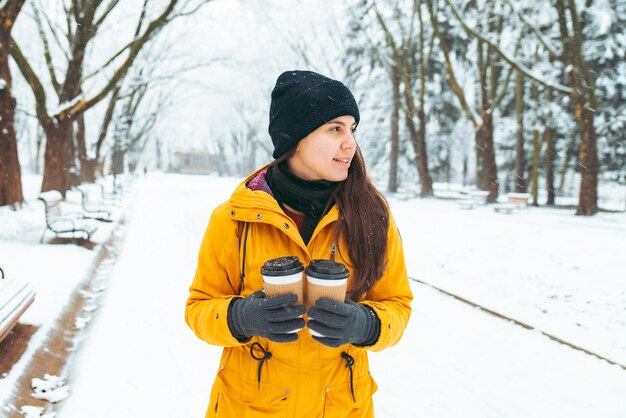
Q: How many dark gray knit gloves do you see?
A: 2